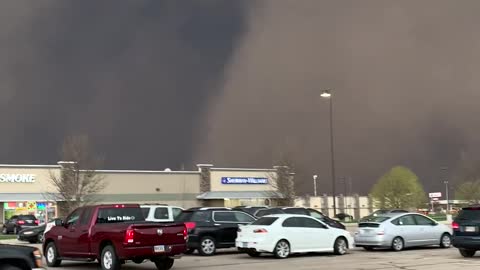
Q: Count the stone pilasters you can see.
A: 3